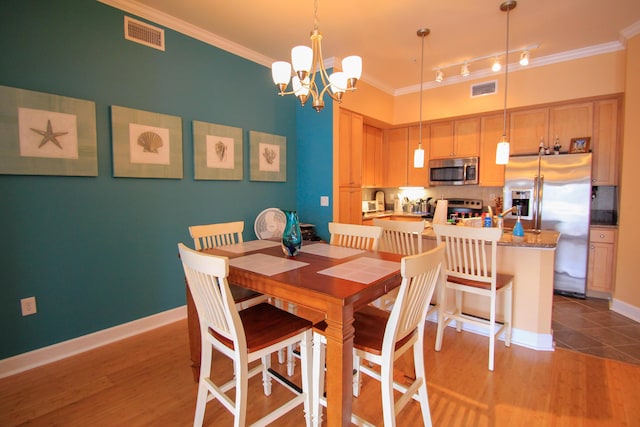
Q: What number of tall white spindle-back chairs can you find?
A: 6